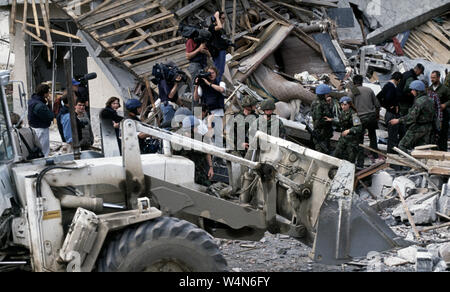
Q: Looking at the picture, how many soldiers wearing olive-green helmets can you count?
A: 2